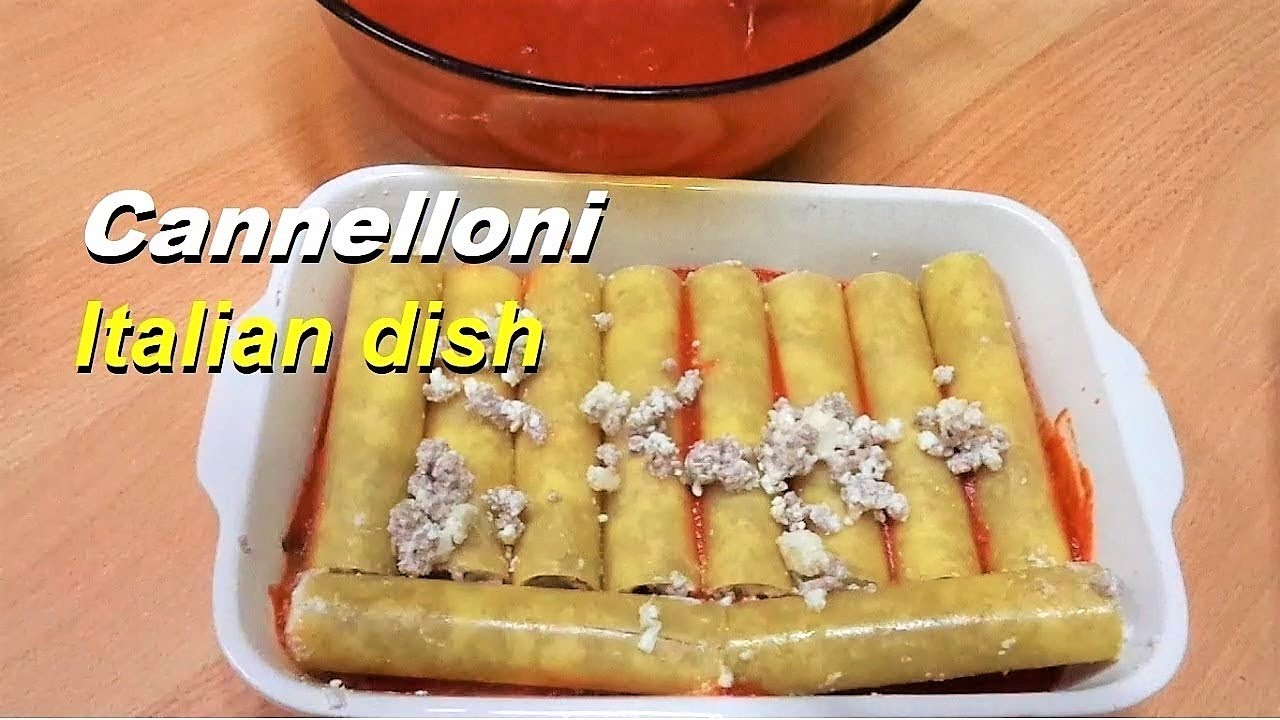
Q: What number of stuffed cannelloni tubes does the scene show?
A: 10